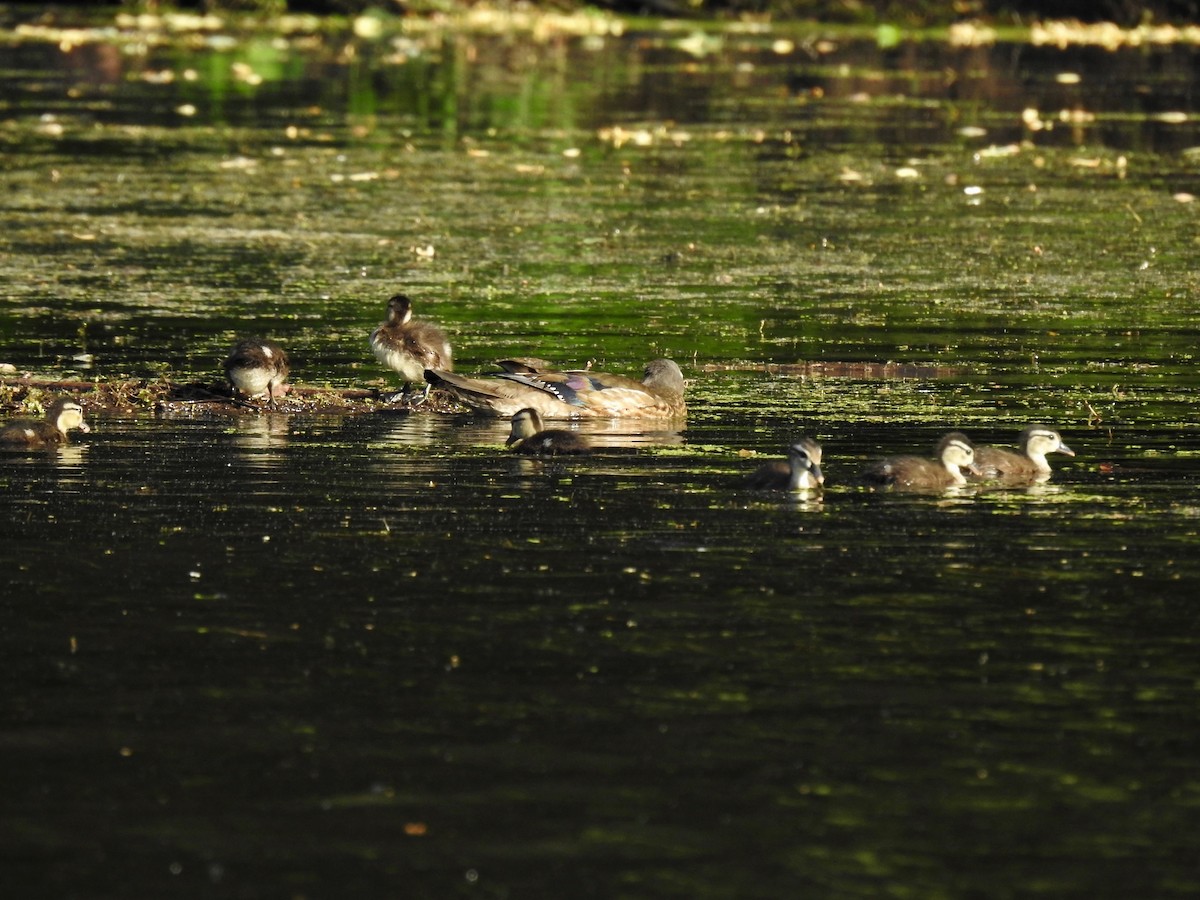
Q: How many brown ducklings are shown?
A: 7